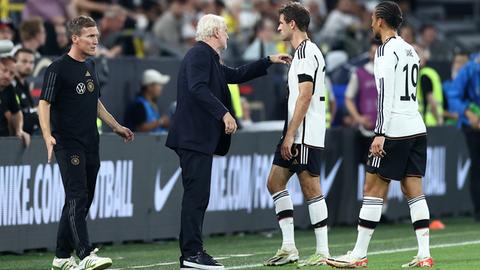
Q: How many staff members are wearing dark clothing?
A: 2